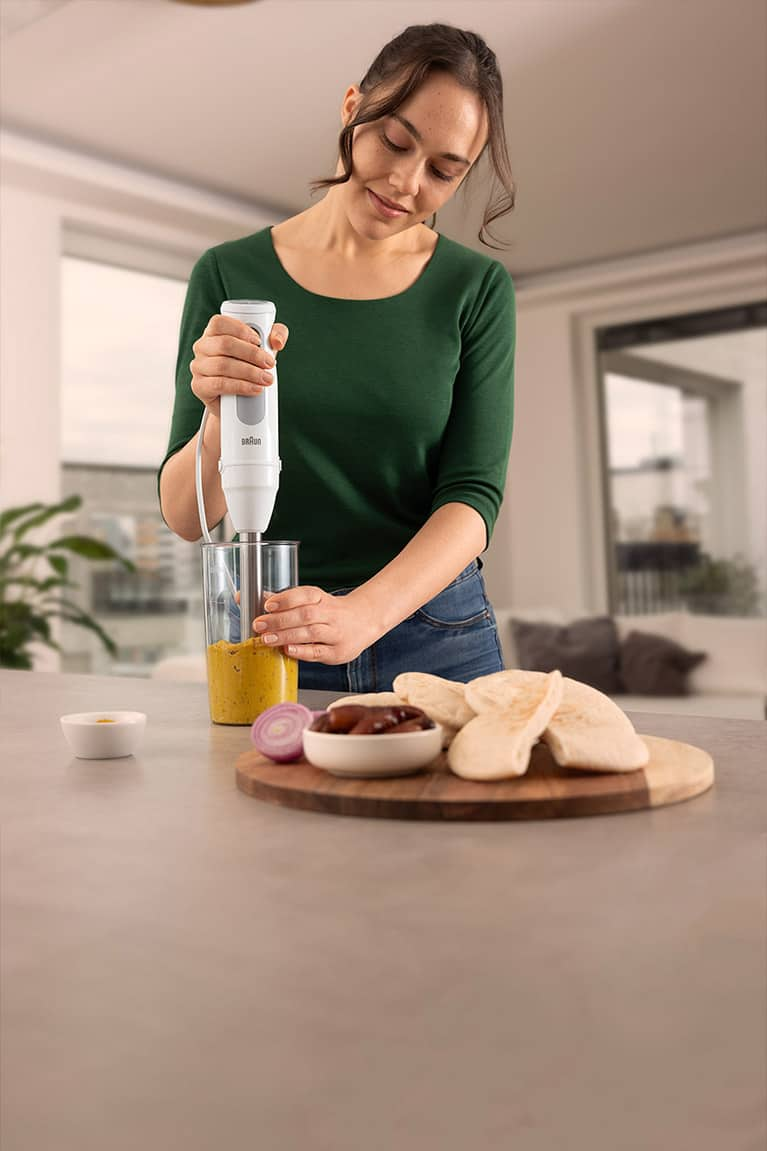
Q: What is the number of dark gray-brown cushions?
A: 2